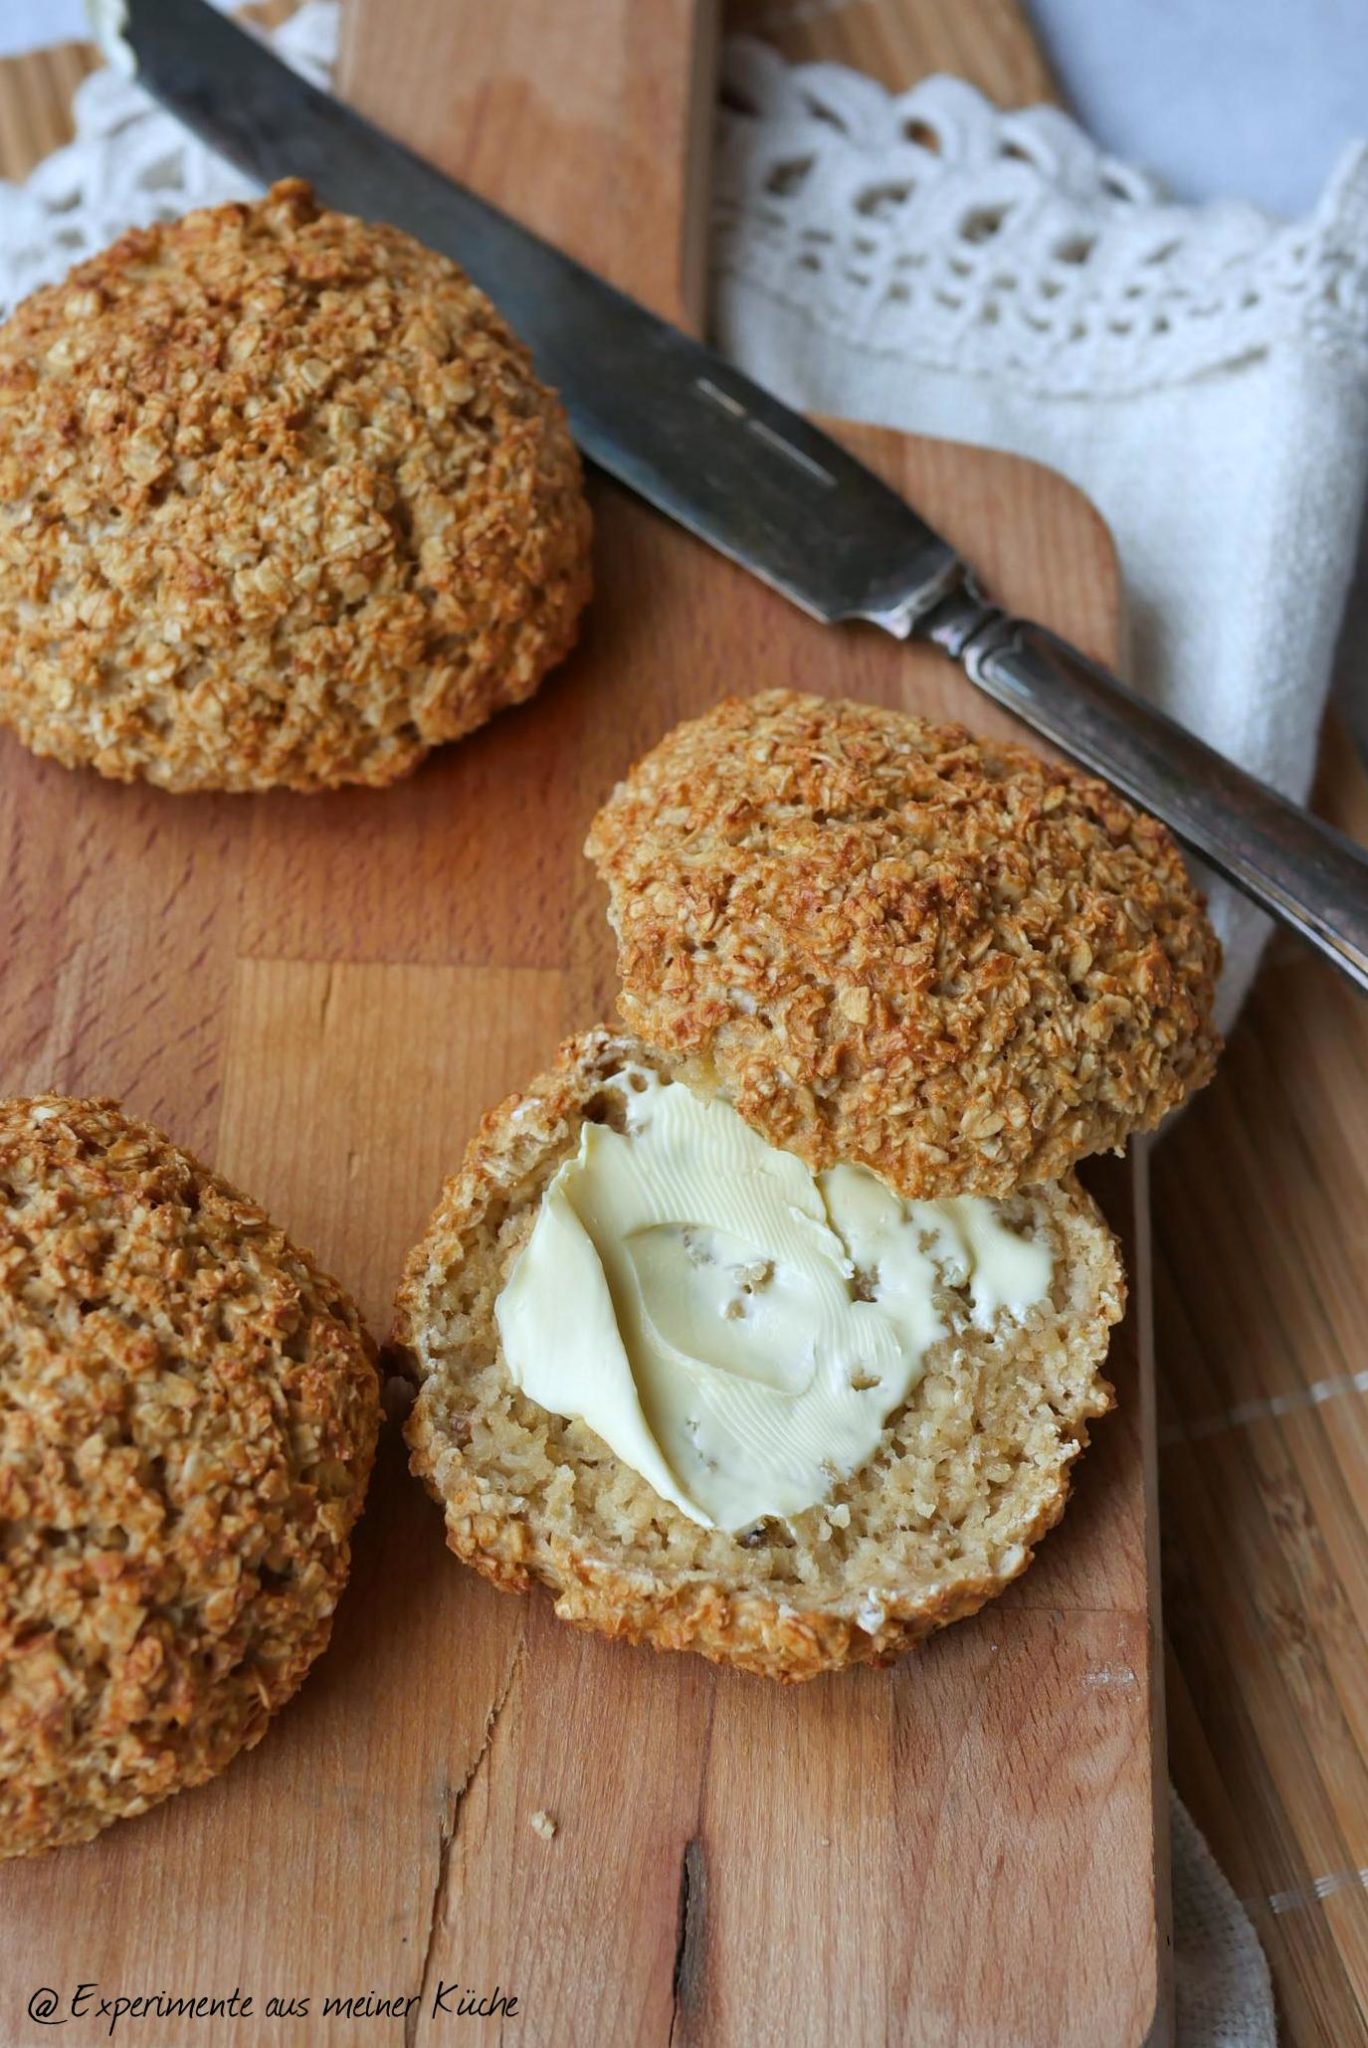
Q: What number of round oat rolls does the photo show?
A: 3